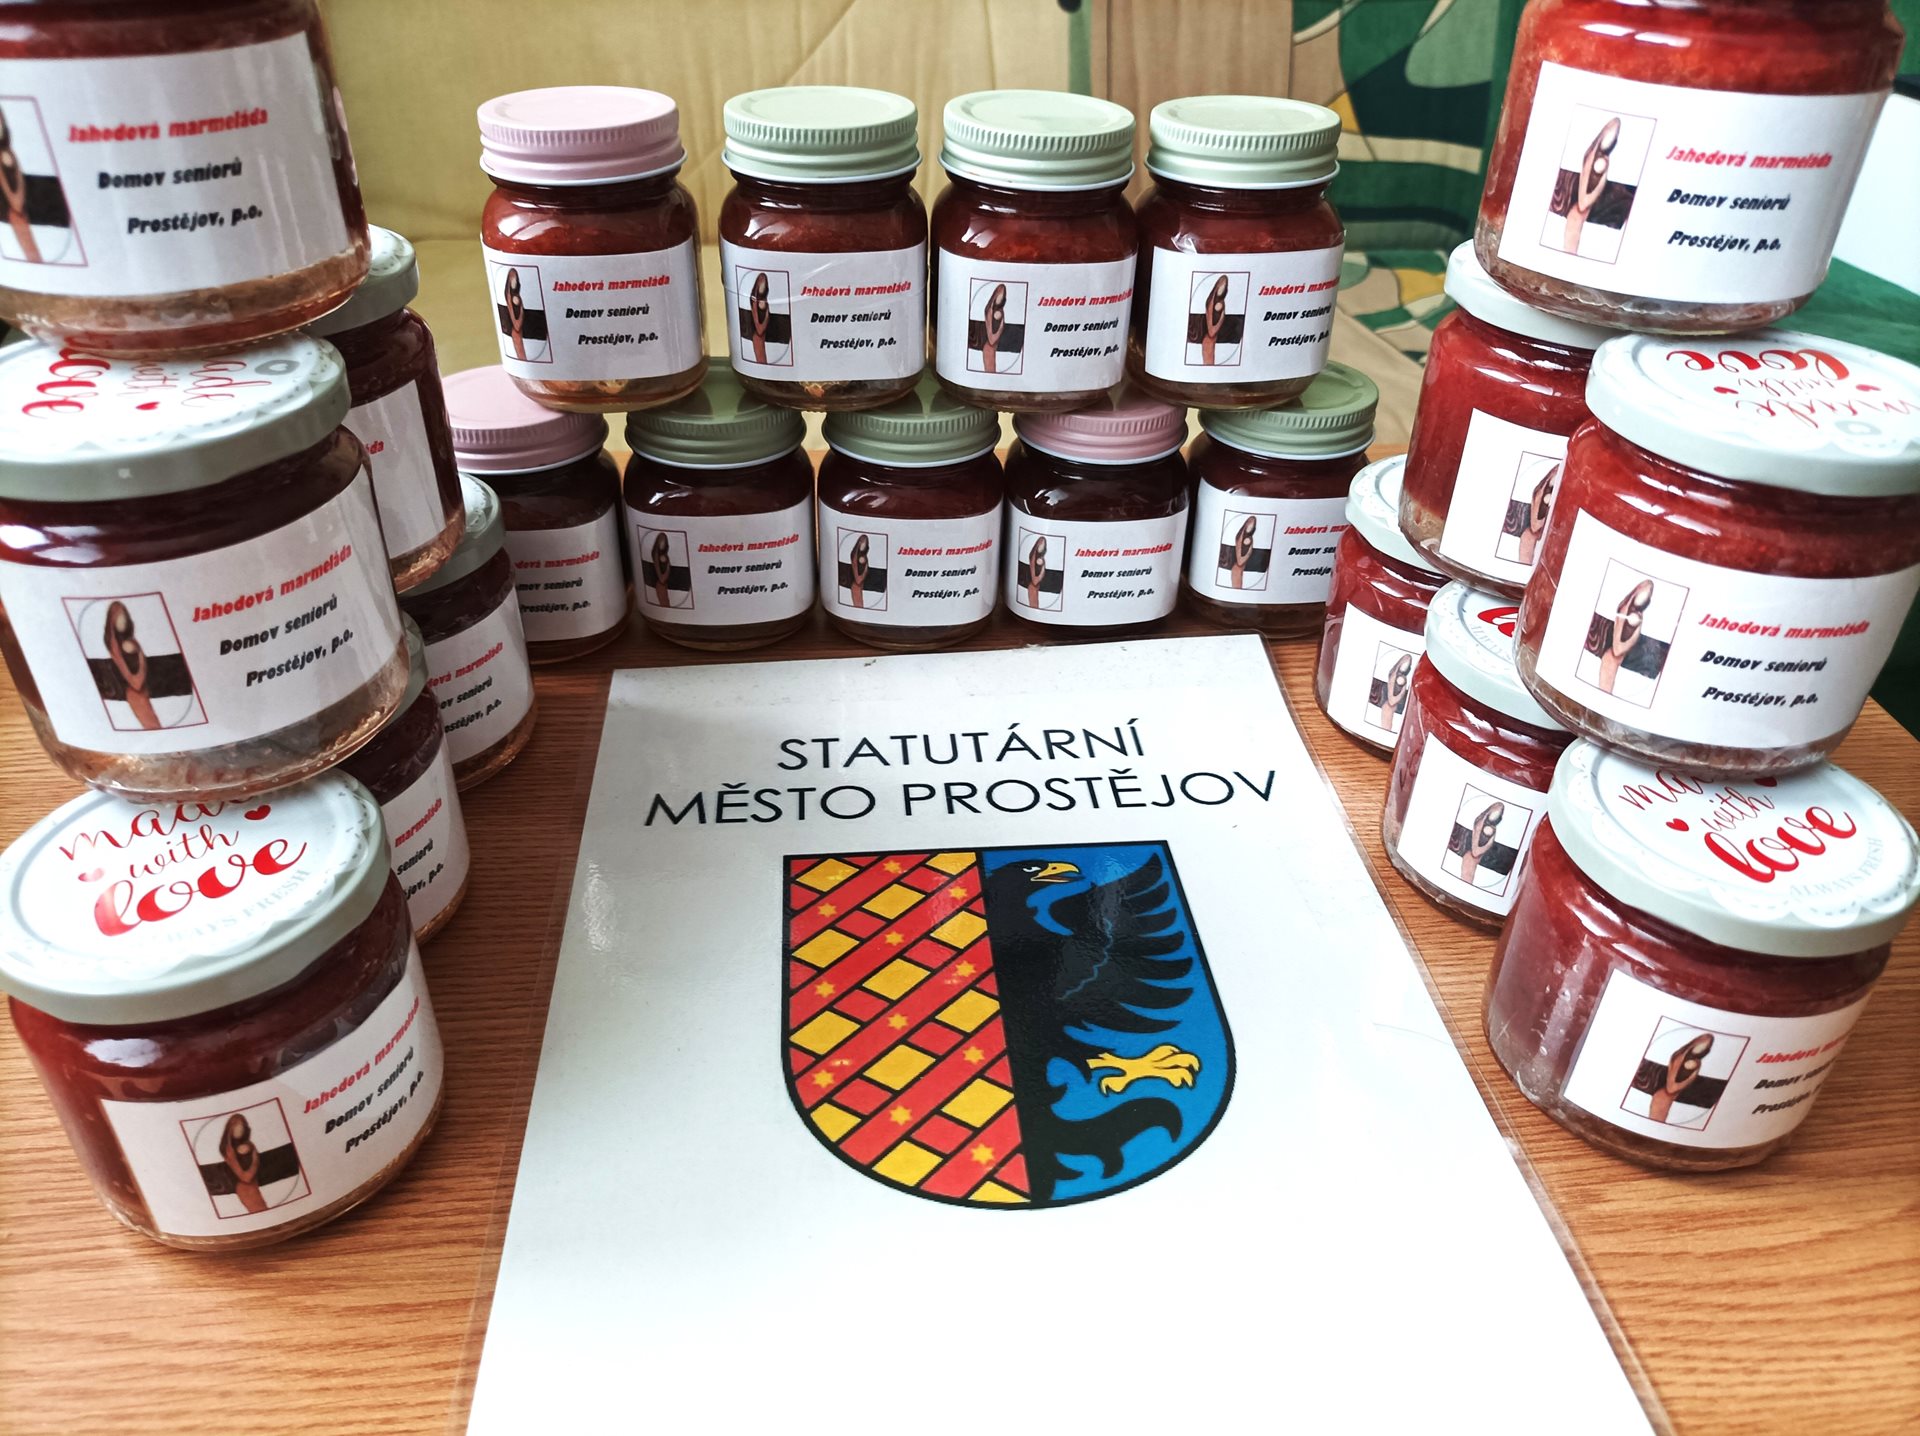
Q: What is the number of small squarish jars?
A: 9